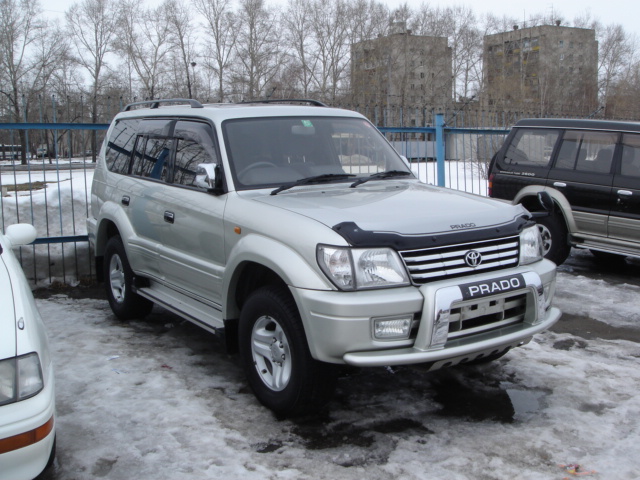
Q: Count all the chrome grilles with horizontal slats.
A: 1